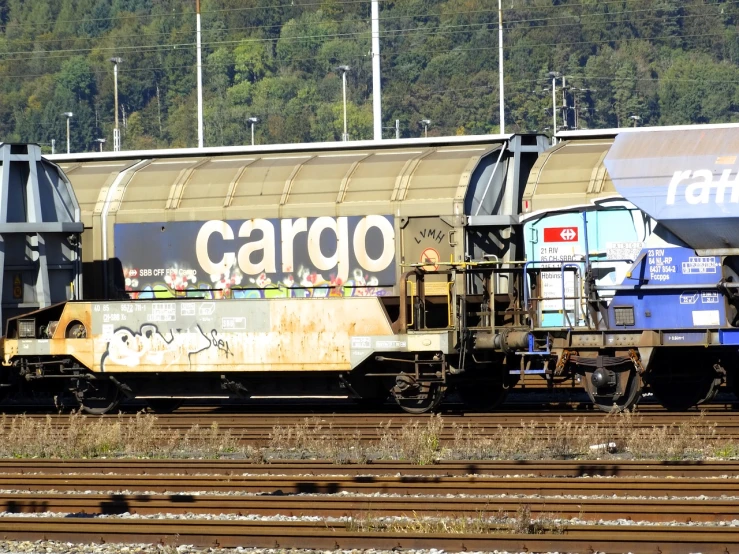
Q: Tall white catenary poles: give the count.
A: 3